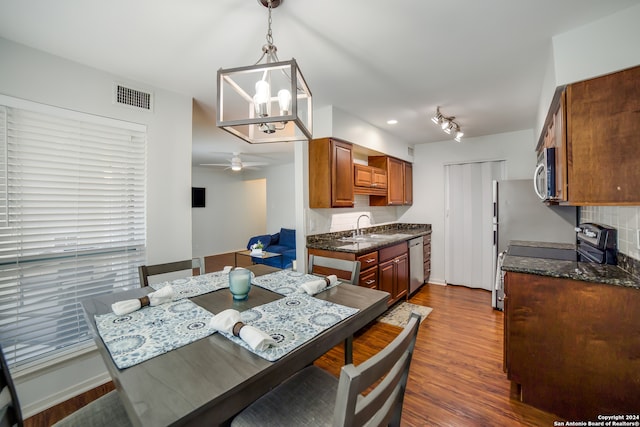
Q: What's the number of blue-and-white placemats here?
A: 4